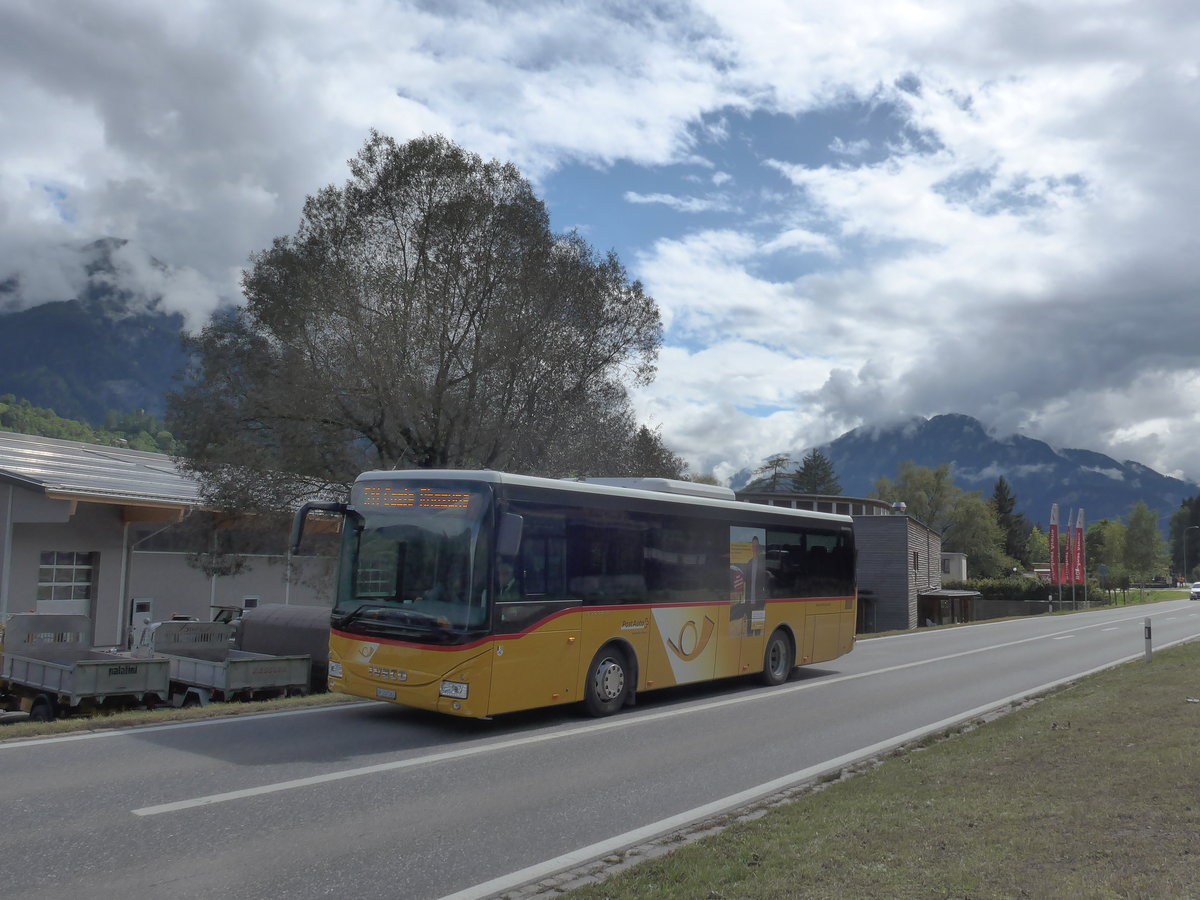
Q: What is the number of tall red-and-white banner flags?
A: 3